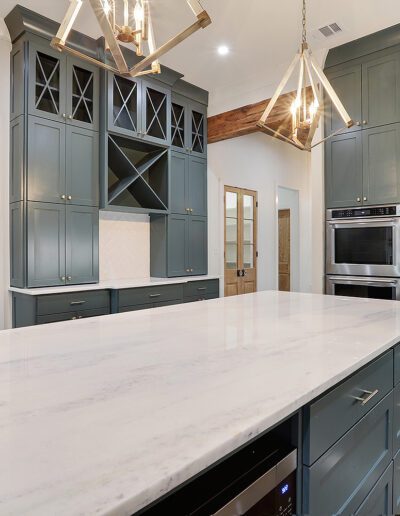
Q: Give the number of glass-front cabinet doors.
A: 6